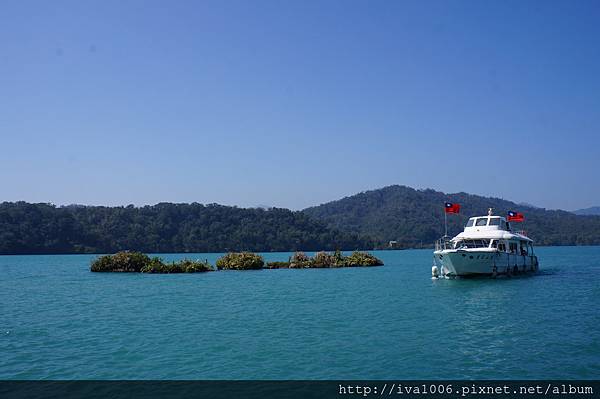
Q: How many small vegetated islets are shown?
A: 3